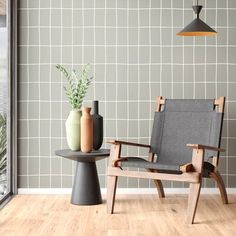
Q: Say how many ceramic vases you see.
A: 3